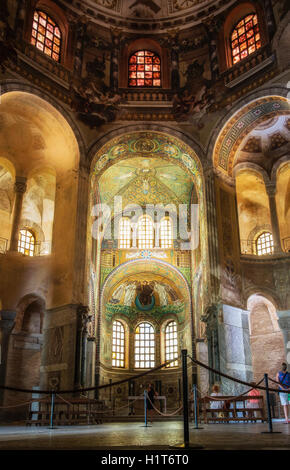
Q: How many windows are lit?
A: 11